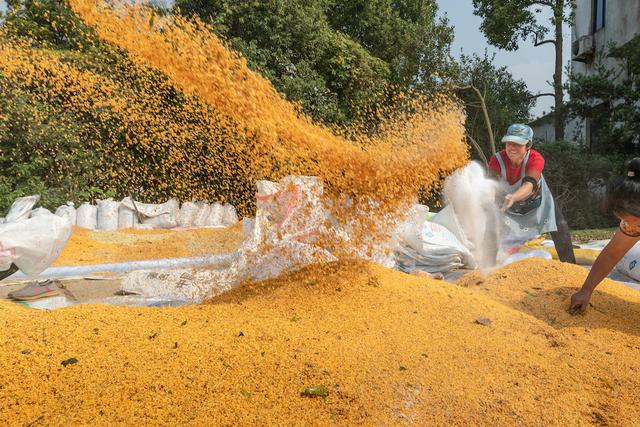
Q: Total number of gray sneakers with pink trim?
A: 1